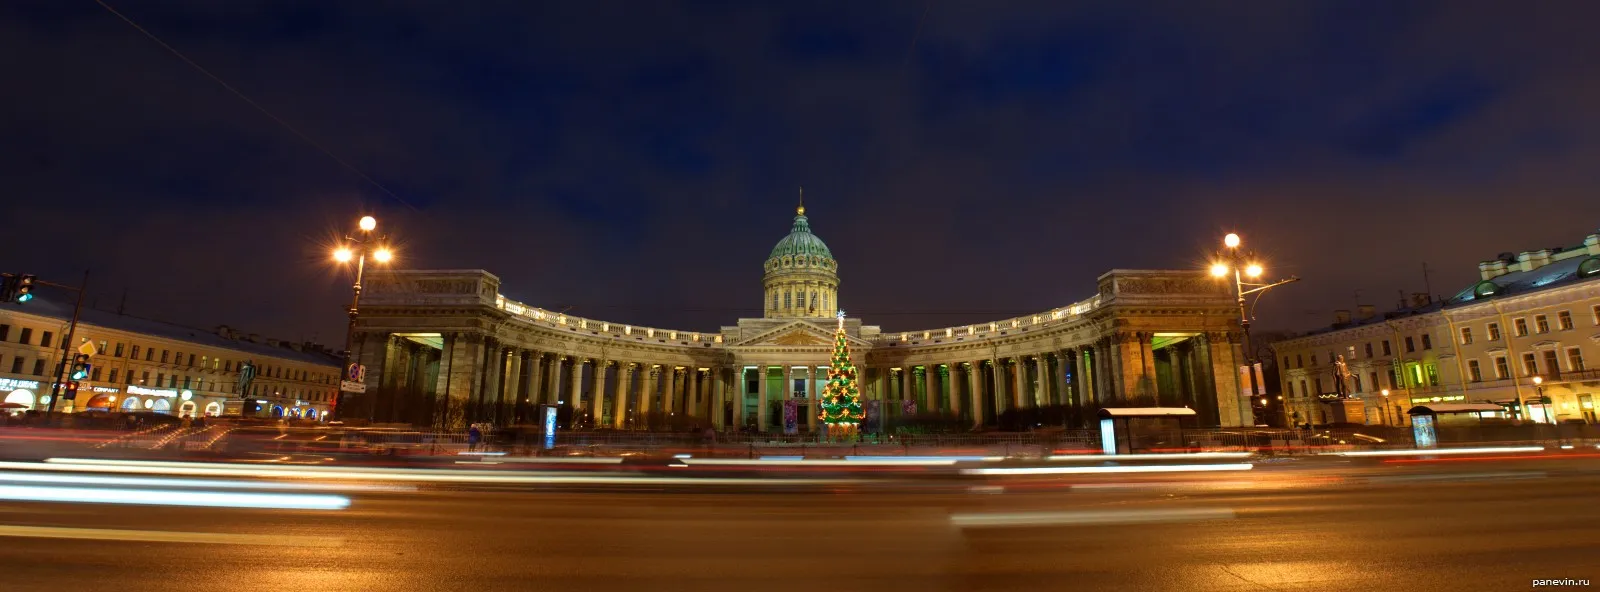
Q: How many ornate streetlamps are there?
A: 2